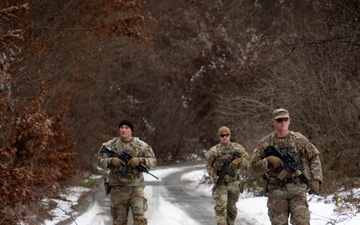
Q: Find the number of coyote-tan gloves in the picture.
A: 6